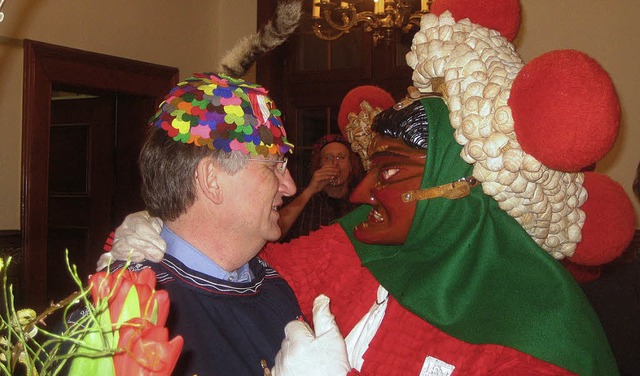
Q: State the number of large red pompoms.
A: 4